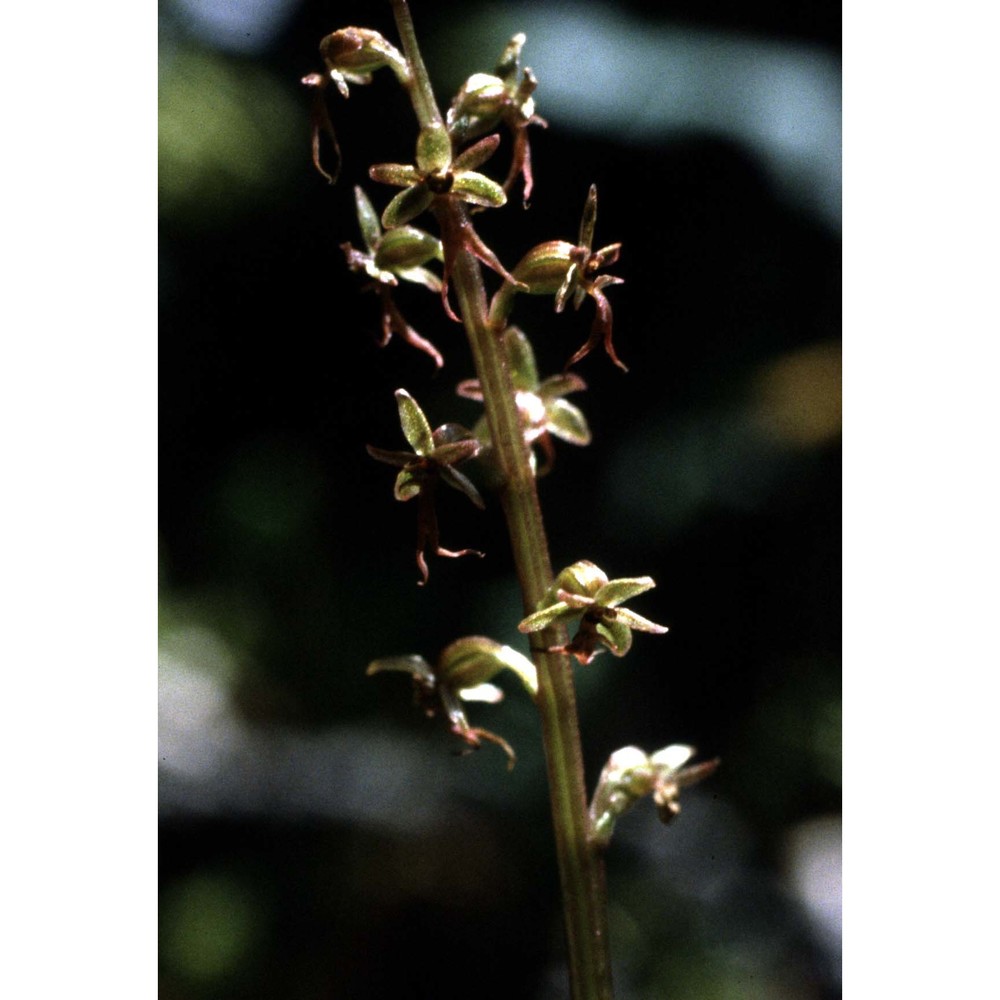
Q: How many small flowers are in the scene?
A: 10